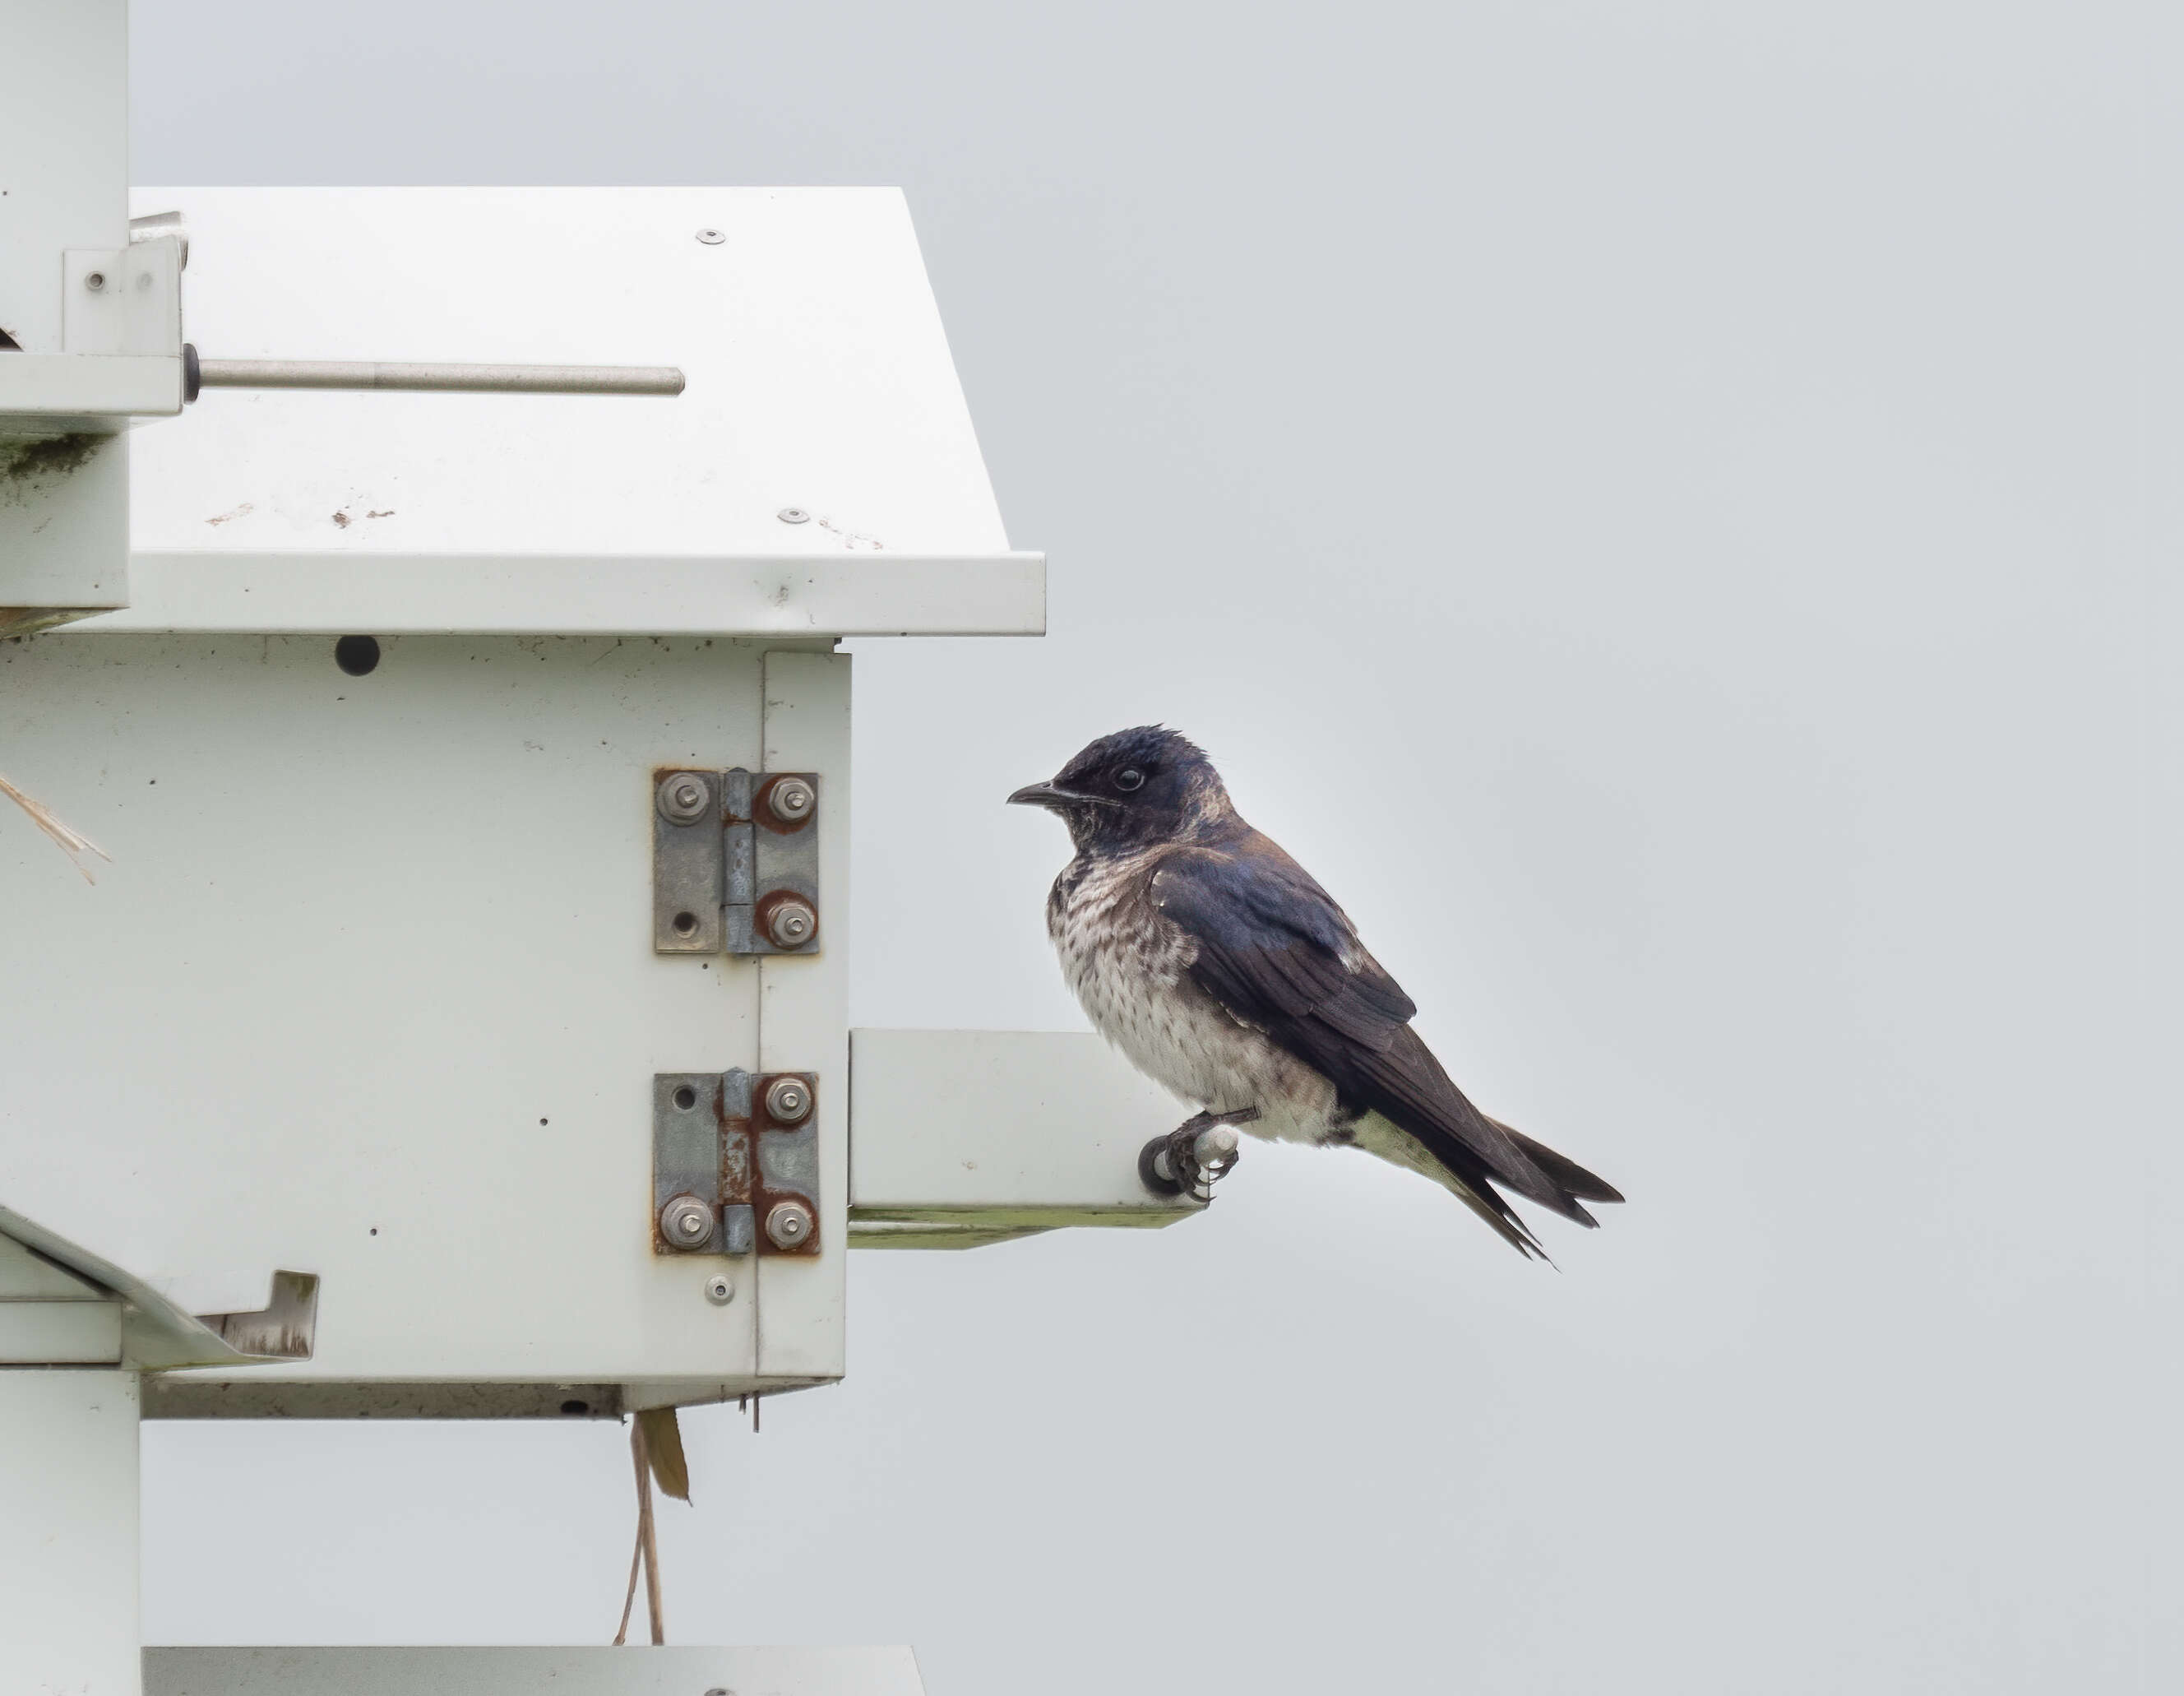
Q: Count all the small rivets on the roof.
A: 2